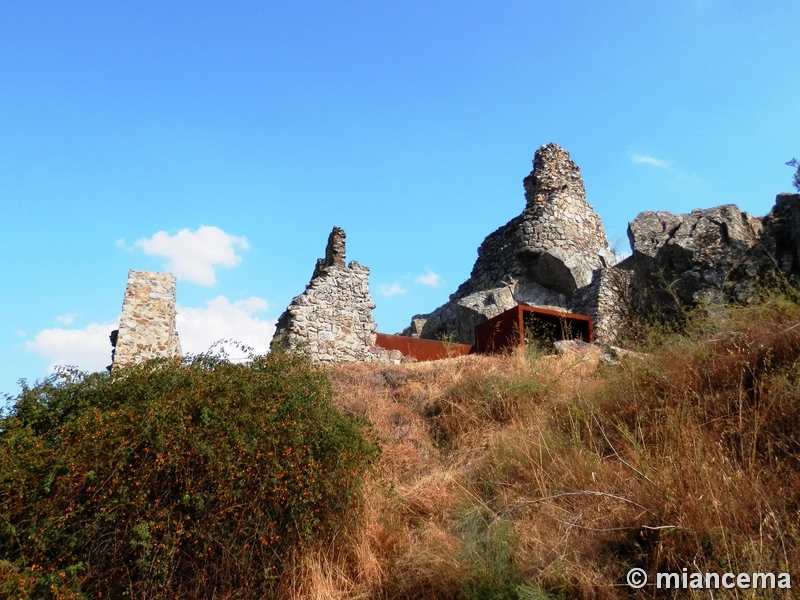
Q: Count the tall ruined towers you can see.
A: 3